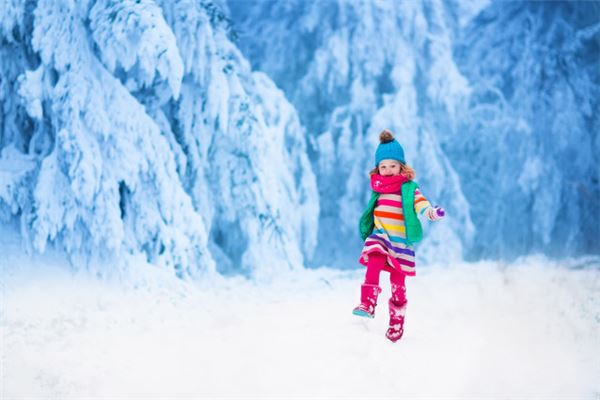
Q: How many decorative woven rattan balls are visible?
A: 0